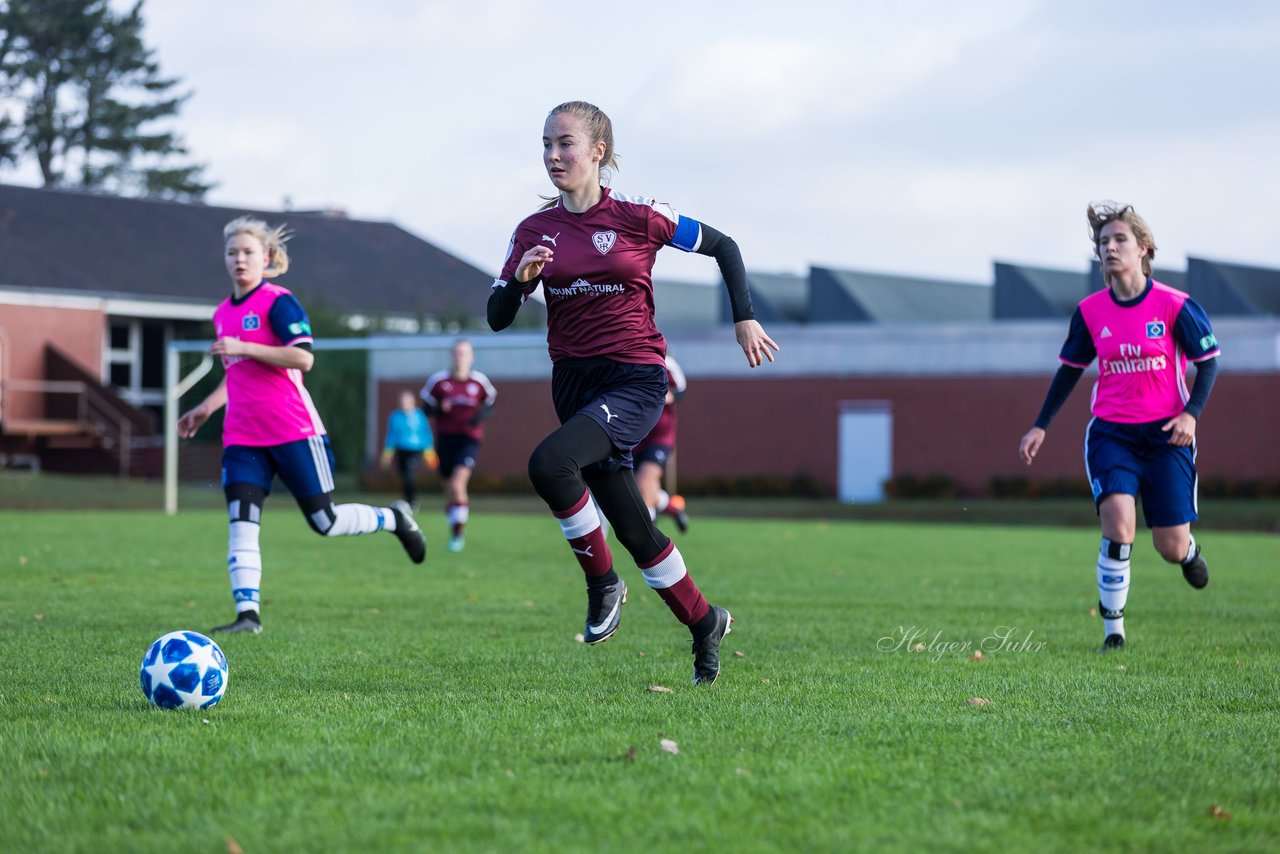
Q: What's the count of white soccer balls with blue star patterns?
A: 1